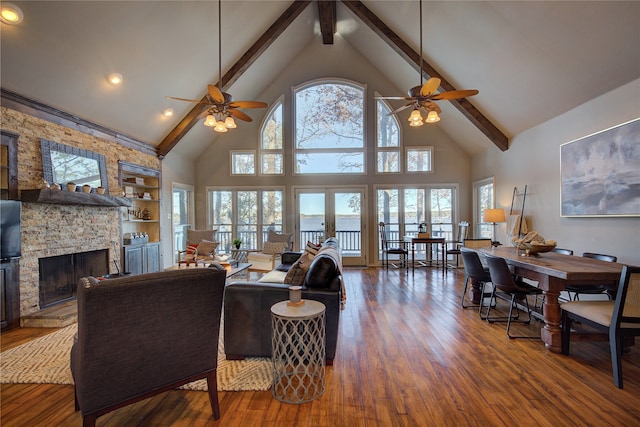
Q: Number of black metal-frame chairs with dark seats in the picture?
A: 4